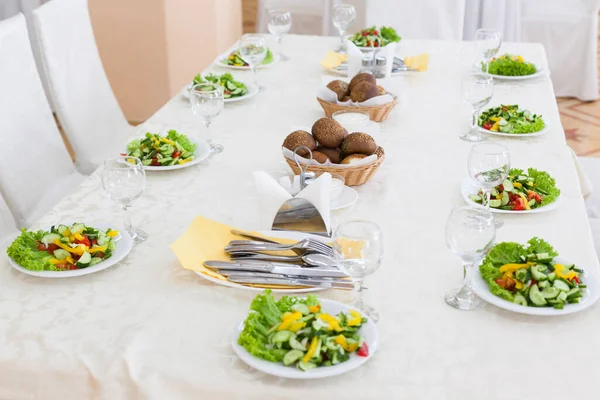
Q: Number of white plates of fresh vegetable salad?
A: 10